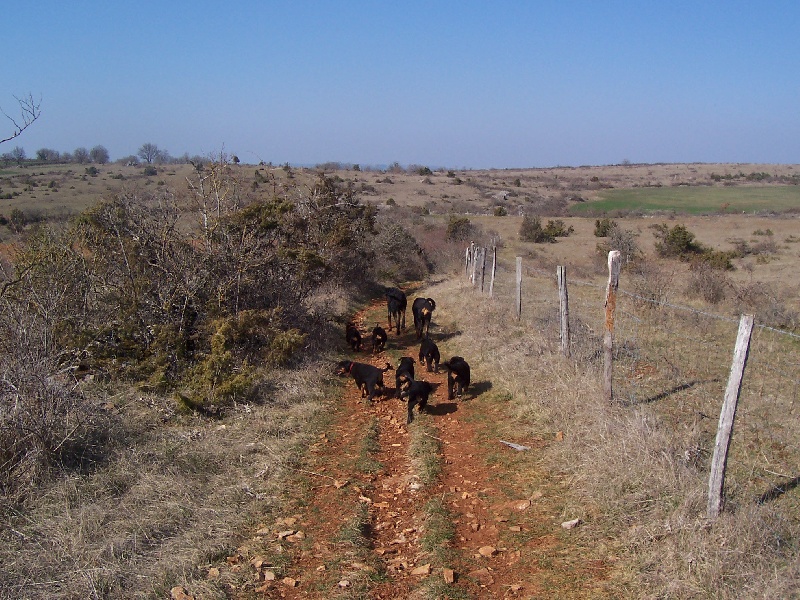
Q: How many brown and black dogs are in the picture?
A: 9